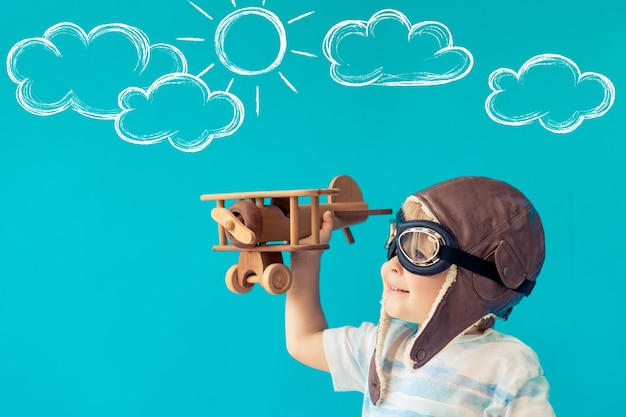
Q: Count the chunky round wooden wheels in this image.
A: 2